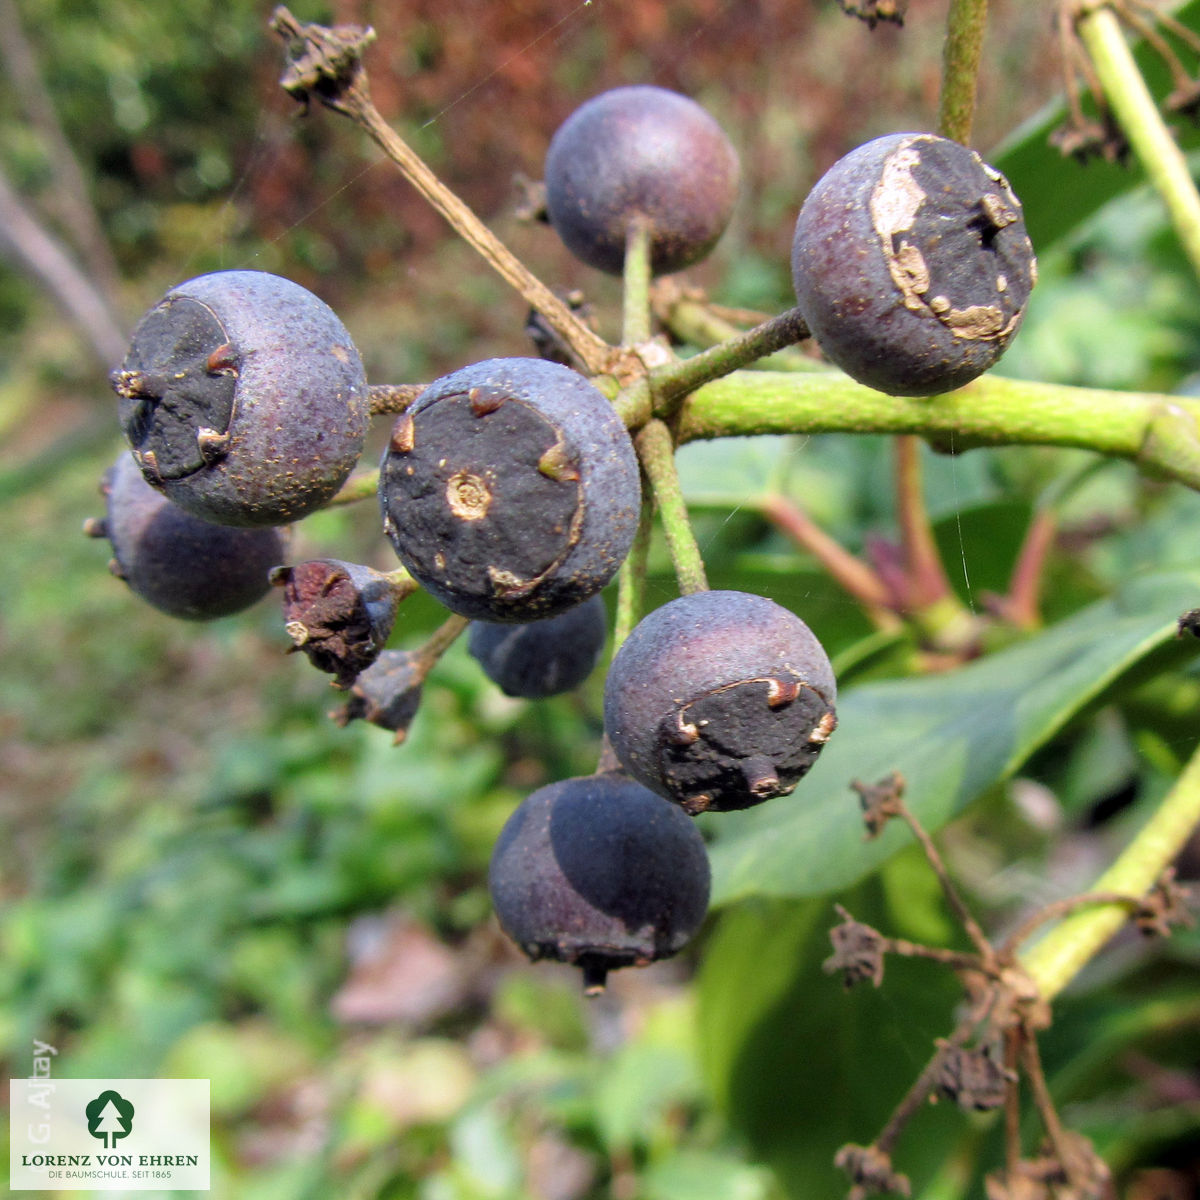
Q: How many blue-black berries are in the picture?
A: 8